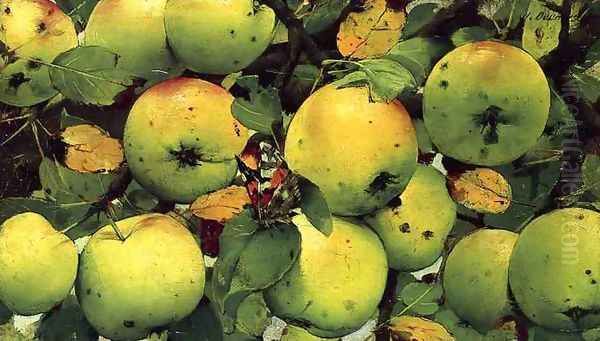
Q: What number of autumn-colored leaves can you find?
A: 5